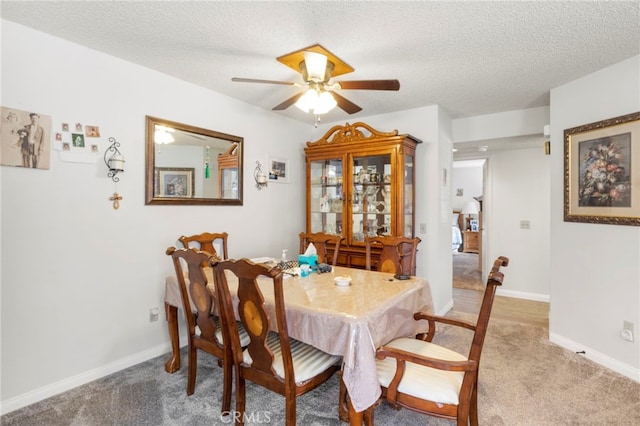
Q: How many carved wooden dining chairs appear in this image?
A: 6